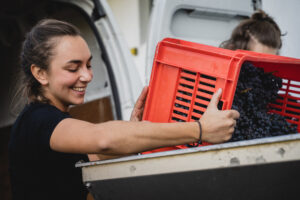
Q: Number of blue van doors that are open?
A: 0